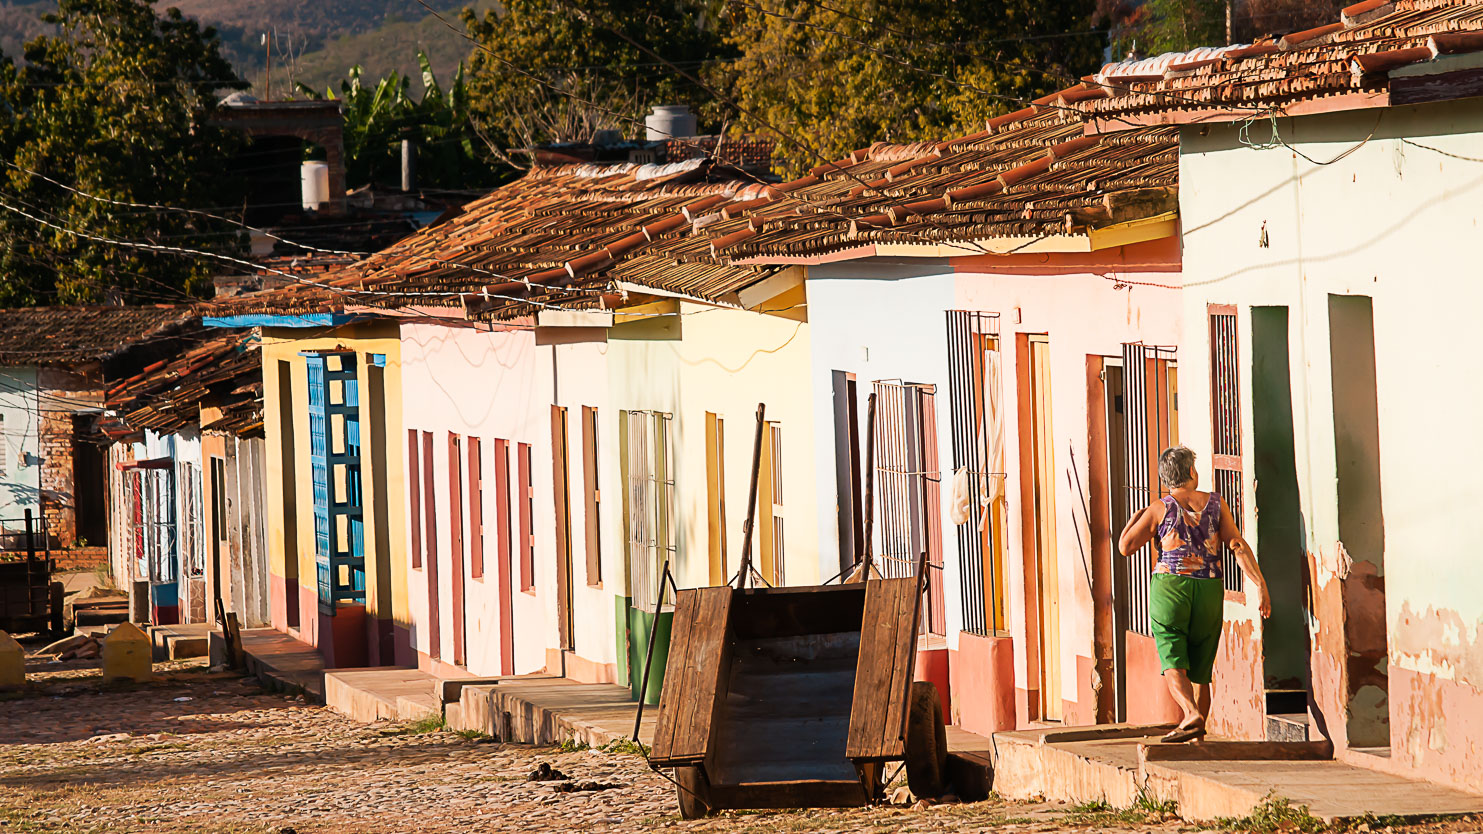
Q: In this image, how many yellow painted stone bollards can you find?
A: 2